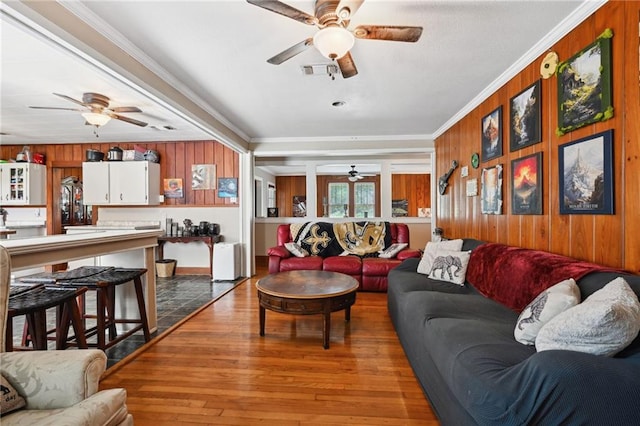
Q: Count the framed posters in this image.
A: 6